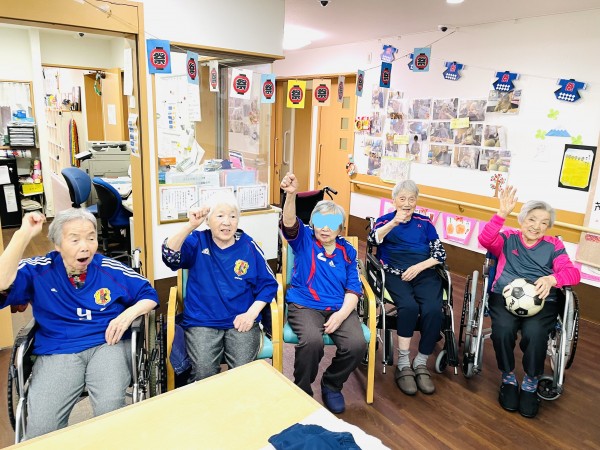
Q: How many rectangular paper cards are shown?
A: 11